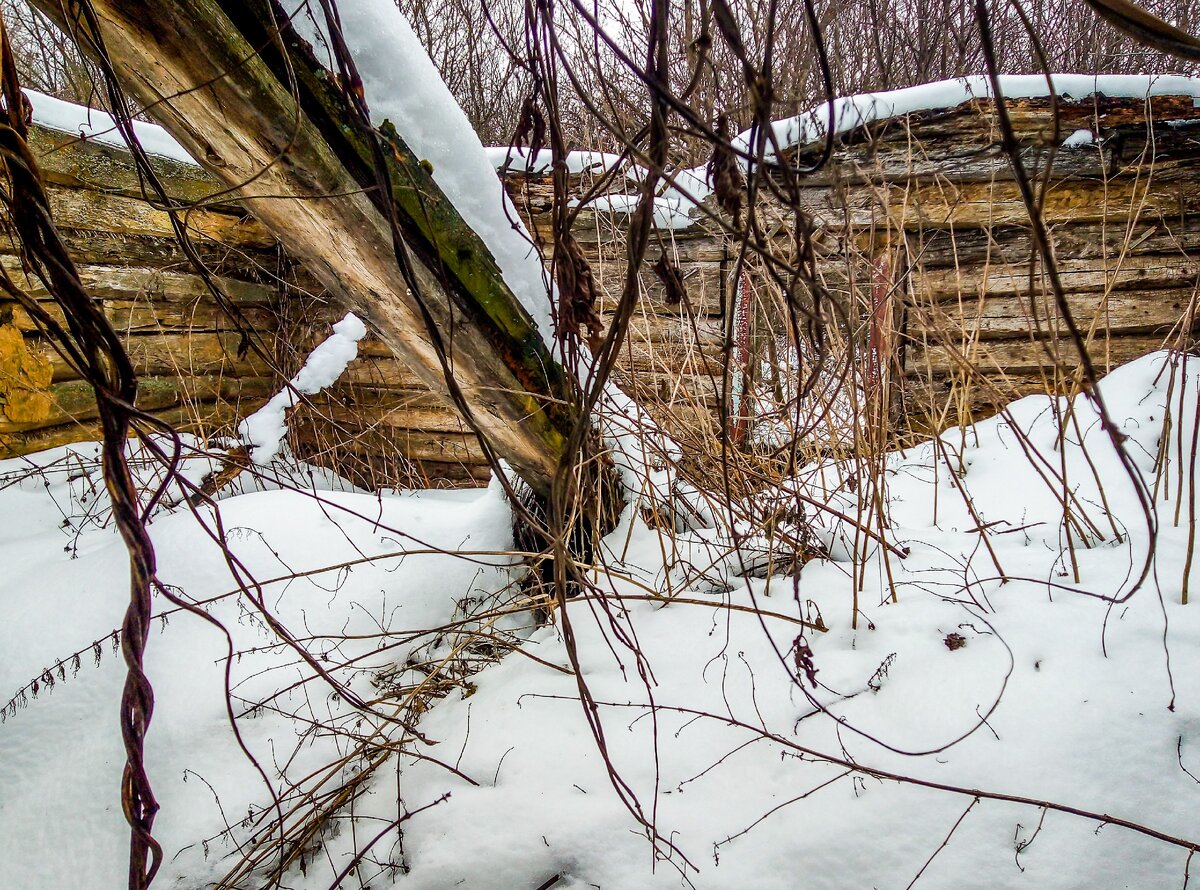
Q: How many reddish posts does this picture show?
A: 2